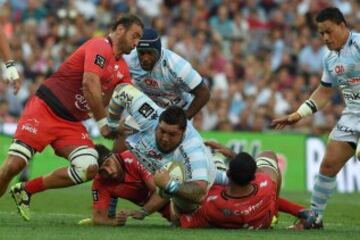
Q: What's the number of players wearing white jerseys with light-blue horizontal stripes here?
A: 3